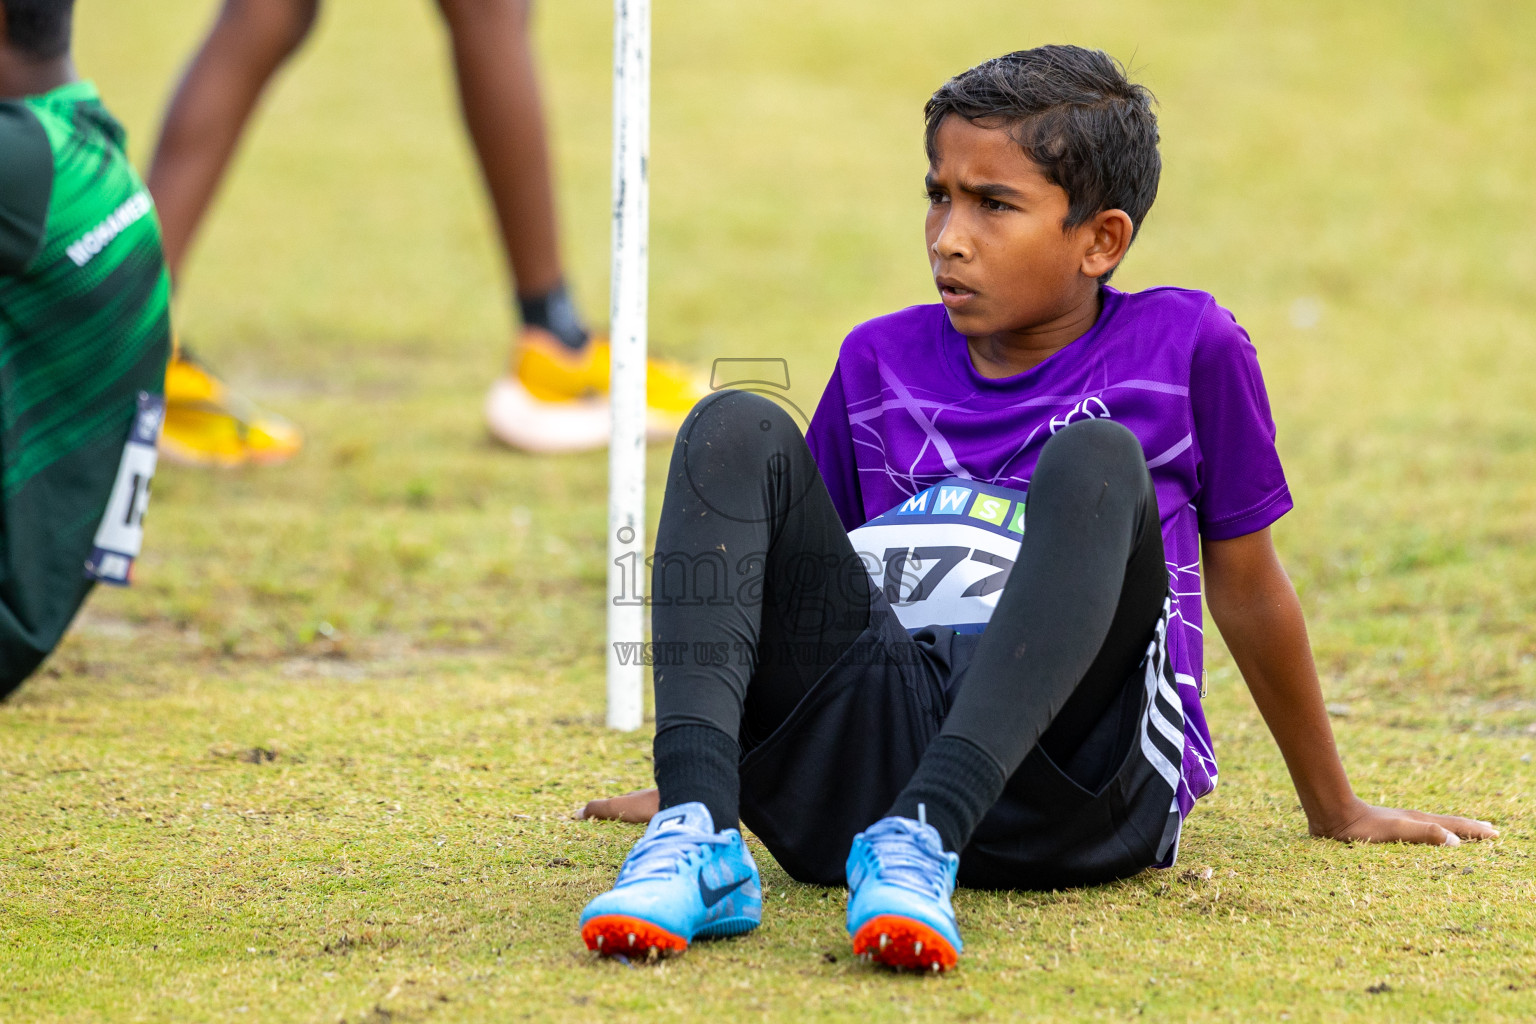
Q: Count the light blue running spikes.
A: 2